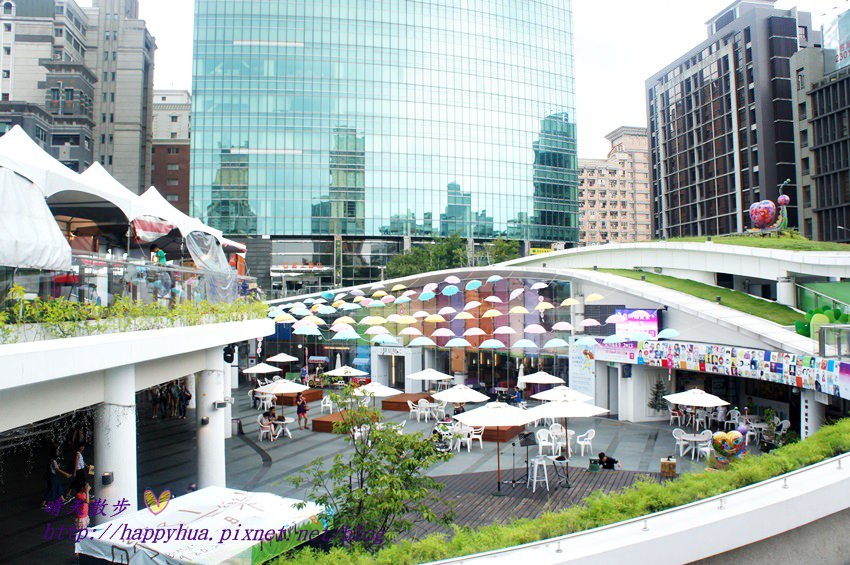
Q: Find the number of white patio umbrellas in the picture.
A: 12